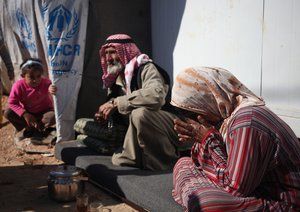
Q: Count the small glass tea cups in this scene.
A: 2